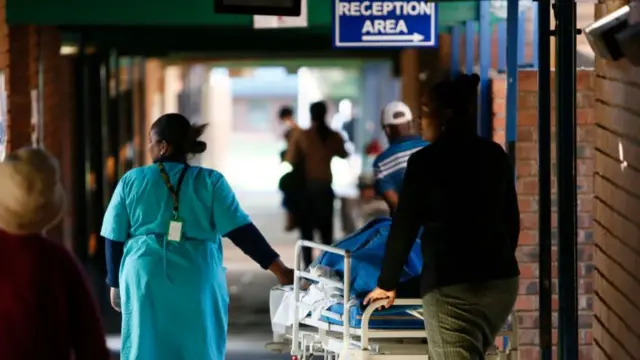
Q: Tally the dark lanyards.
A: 1